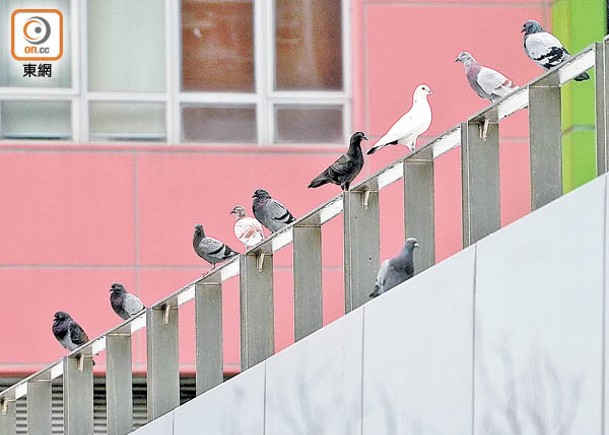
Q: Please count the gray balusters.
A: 13